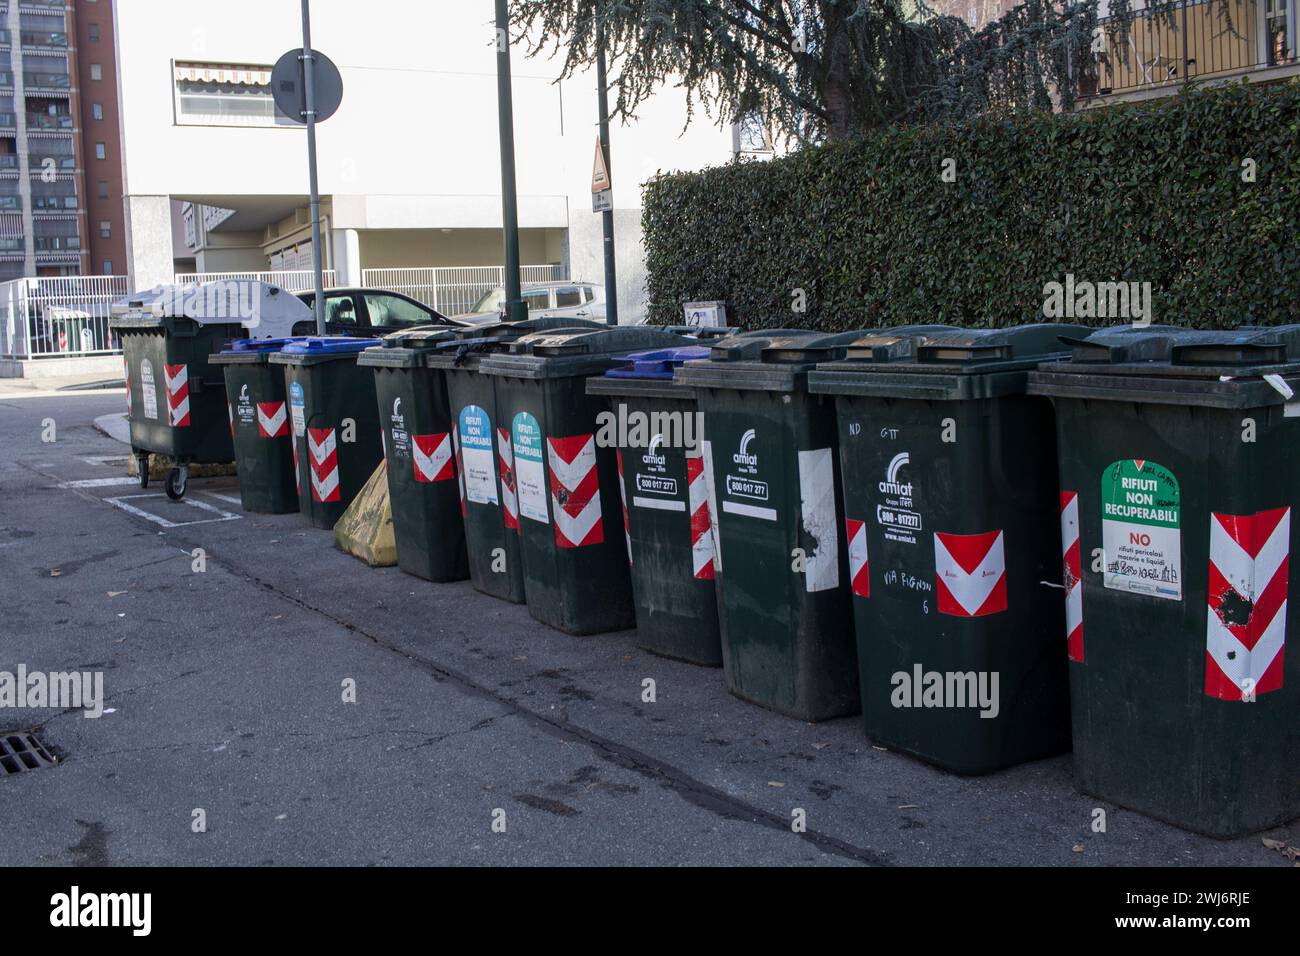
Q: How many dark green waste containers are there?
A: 10